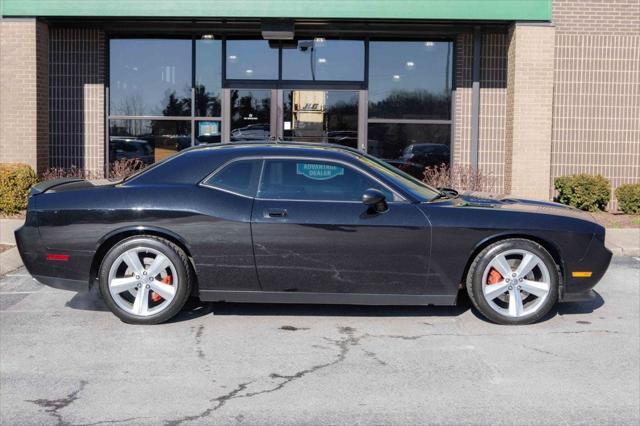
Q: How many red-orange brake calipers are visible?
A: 2